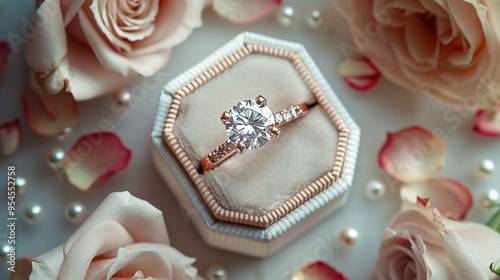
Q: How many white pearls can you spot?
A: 14